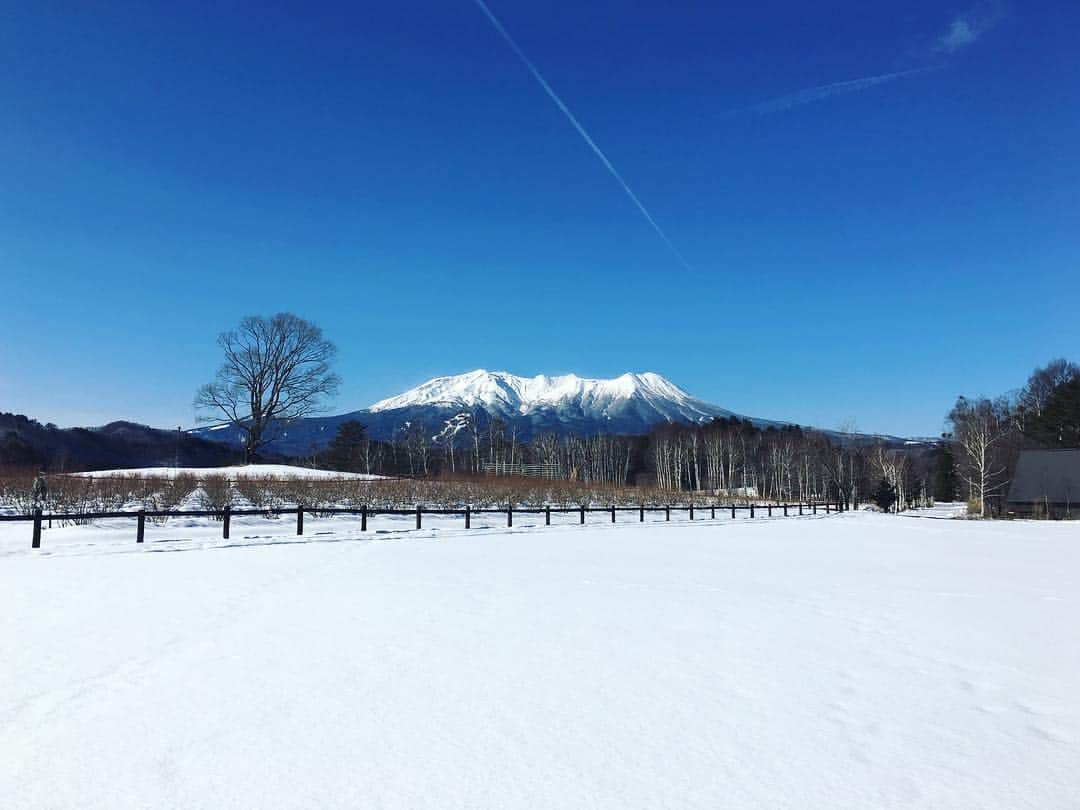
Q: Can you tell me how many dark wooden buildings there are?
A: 1